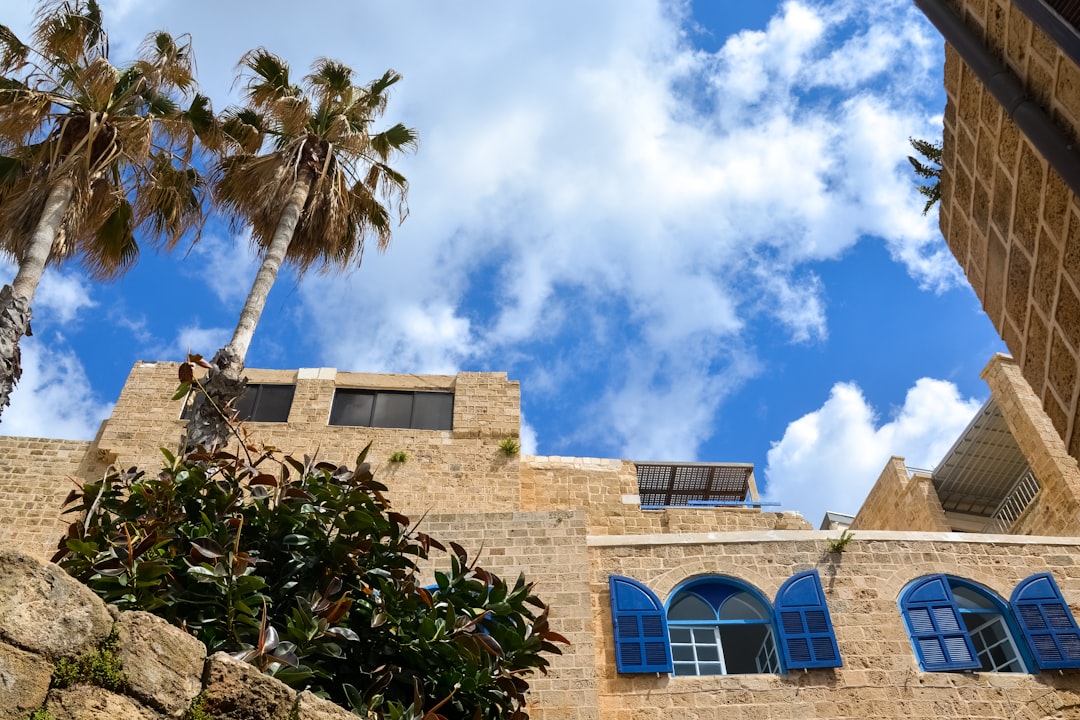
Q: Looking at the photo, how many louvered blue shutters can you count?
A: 4